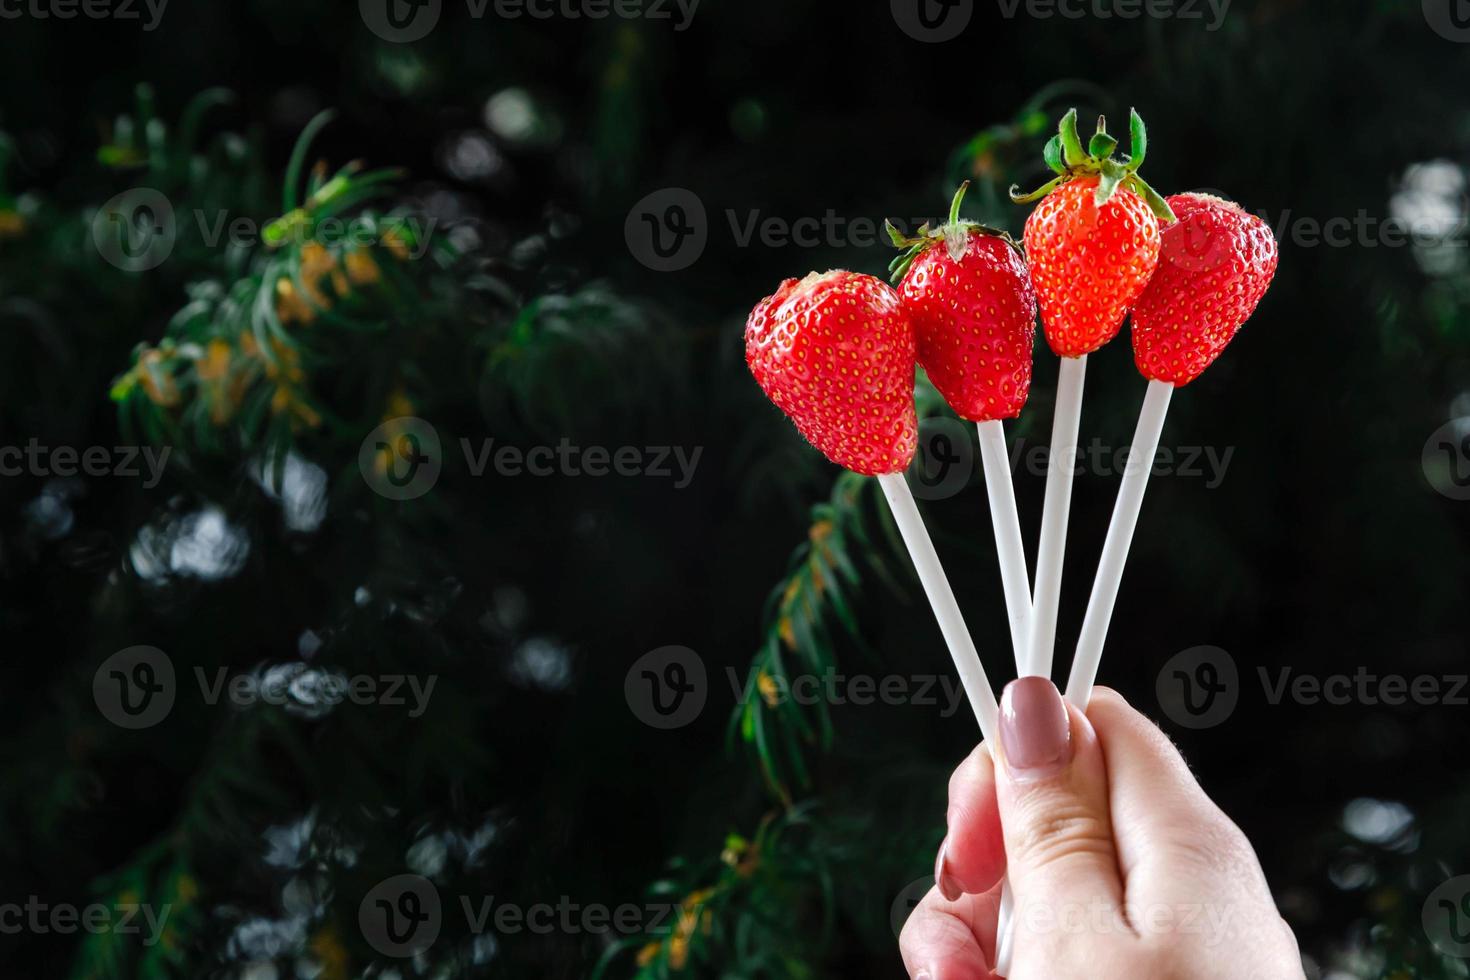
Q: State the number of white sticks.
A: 4